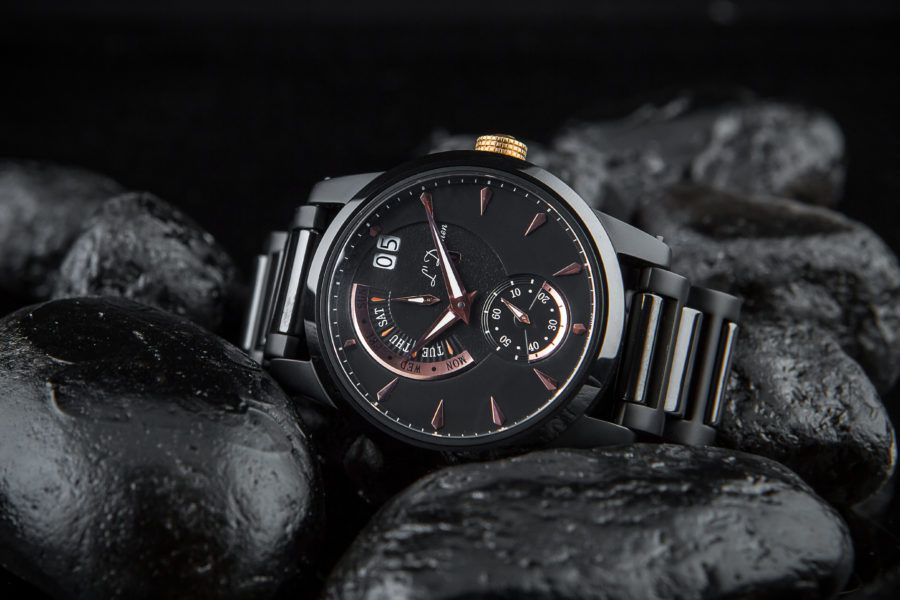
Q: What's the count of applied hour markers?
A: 11